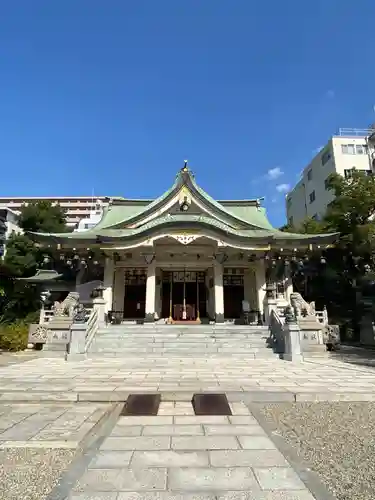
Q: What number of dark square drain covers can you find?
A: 2